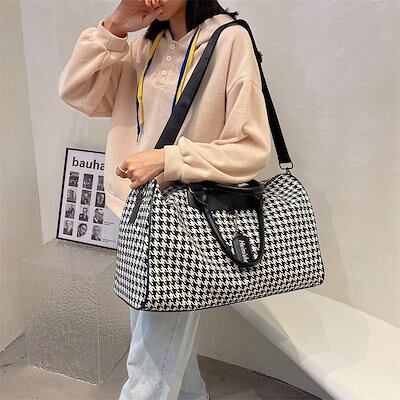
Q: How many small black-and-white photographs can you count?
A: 12